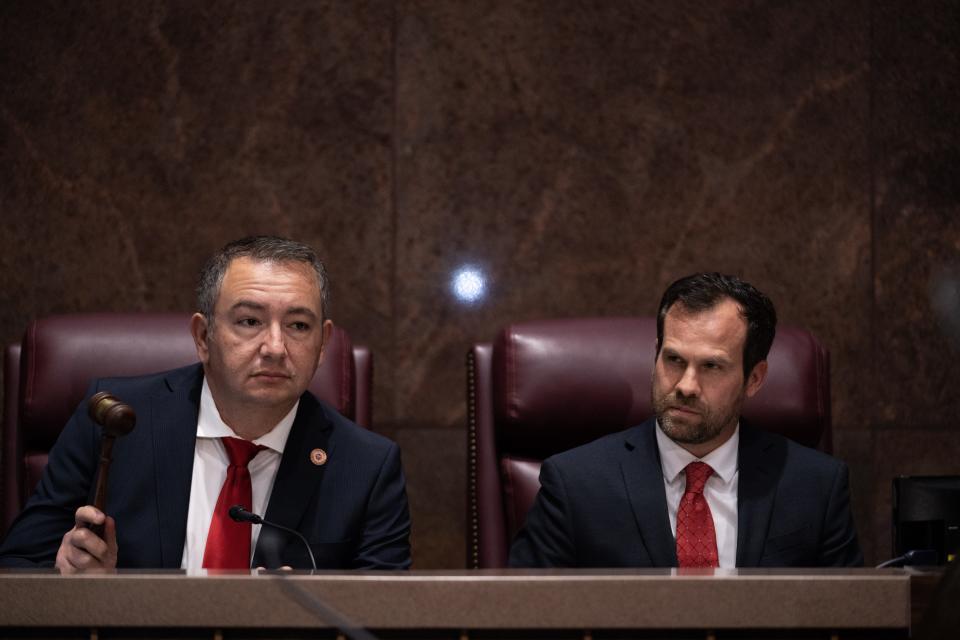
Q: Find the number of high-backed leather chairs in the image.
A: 2